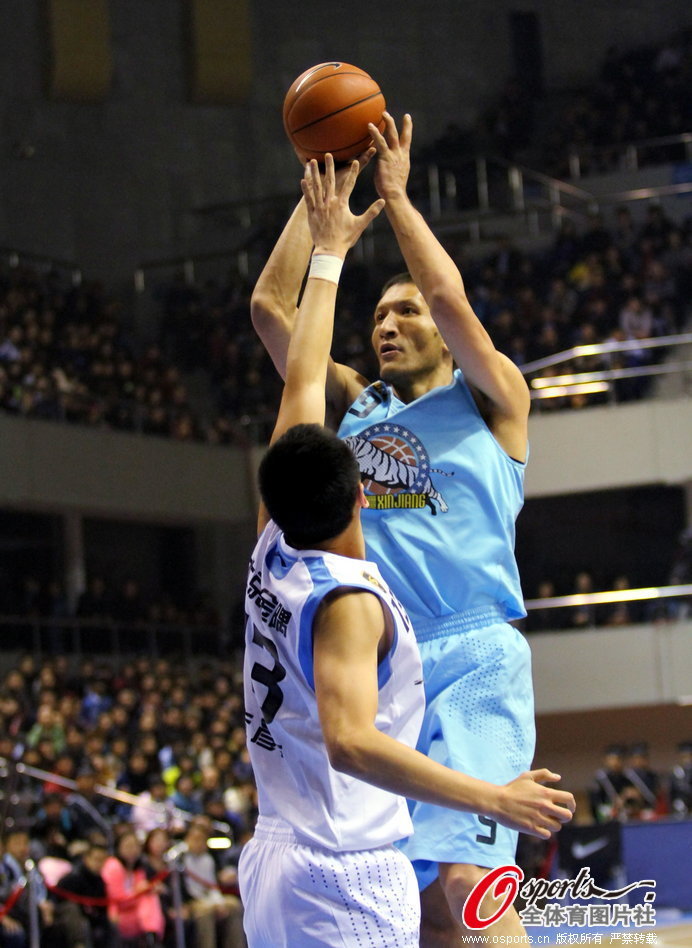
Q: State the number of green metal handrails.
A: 0